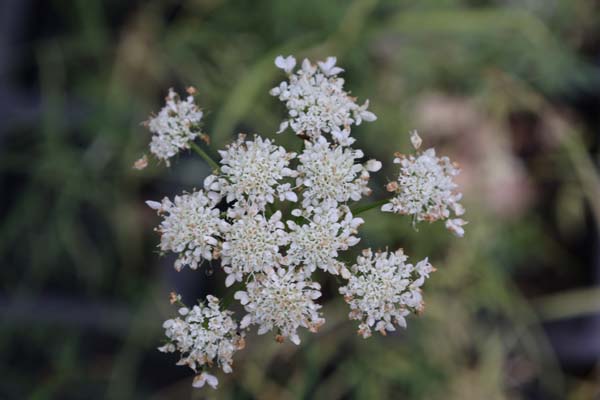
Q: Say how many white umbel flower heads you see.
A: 11